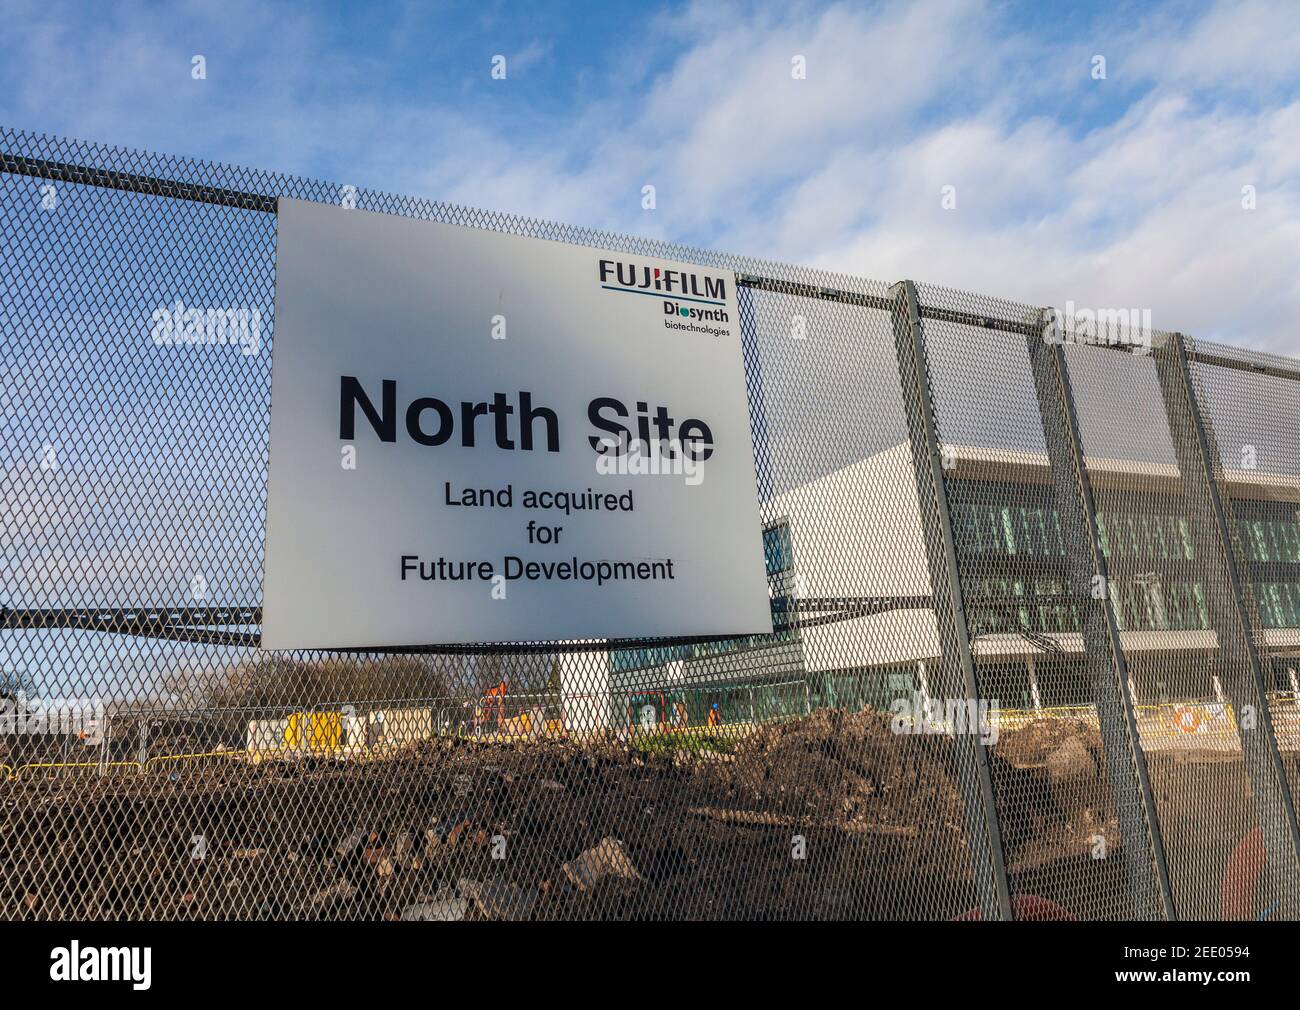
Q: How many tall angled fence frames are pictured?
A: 3